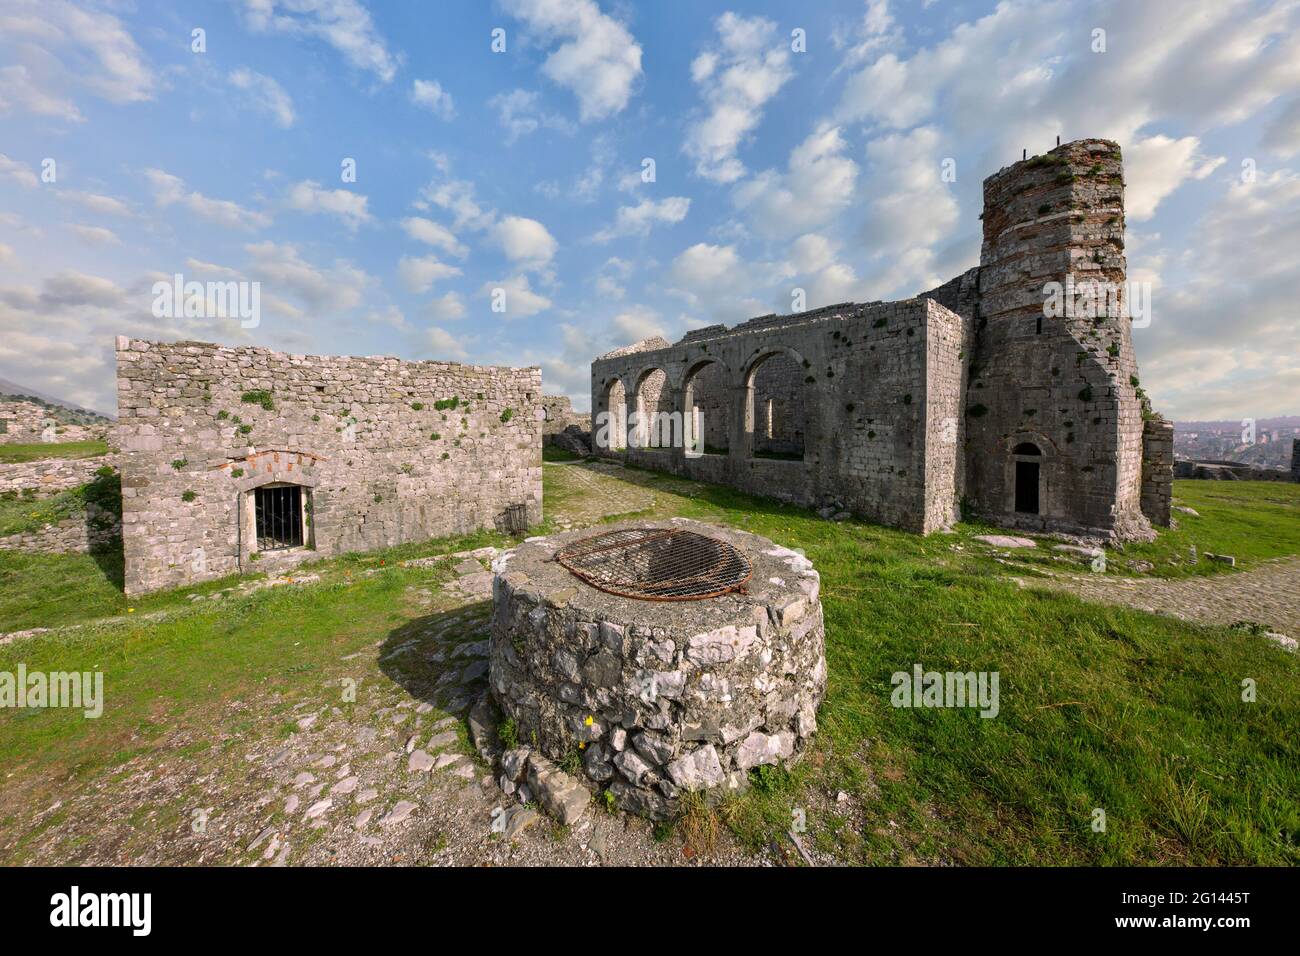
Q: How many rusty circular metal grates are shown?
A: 1